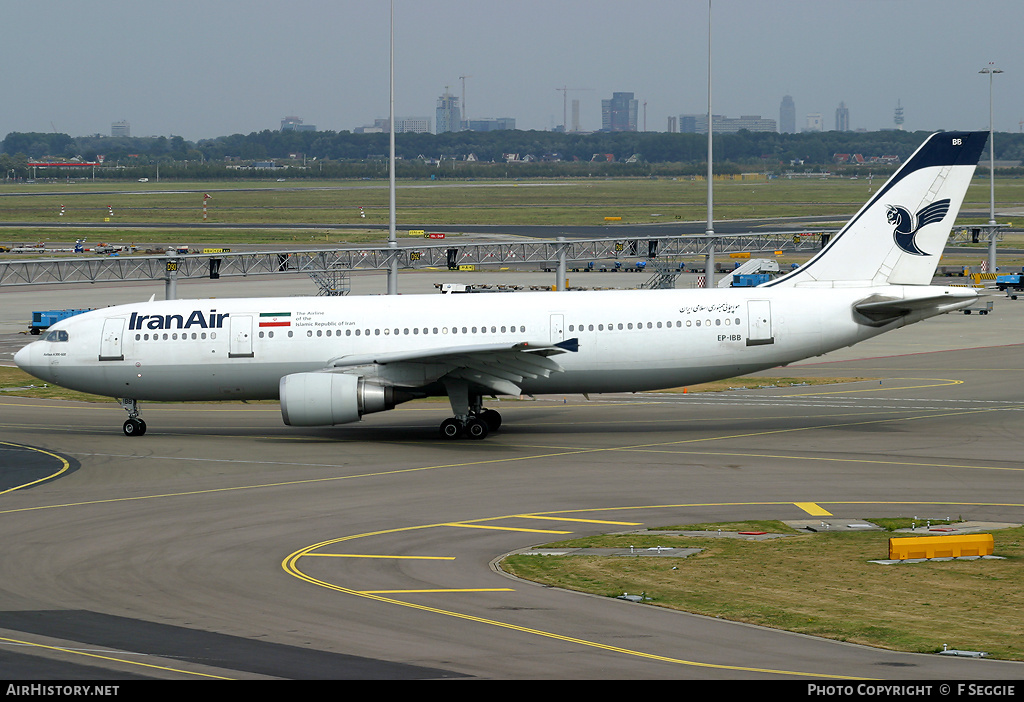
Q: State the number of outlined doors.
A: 4